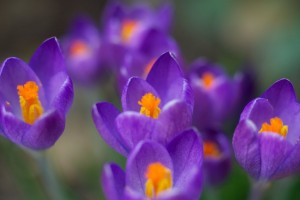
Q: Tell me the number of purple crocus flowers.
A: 9